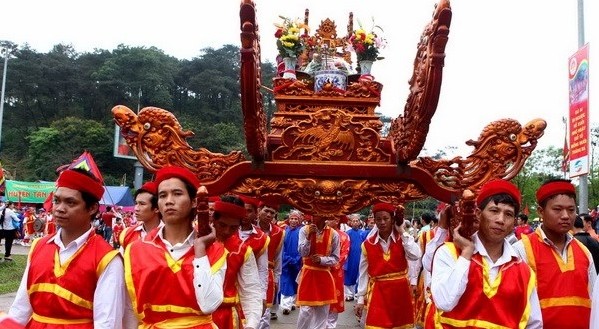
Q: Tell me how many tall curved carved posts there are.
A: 2